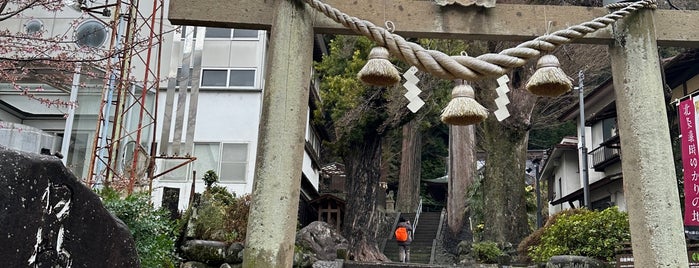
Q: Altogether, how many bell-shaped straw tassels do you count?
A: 3